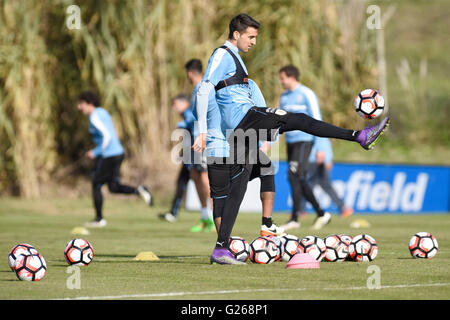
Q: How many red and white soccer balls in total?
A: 13